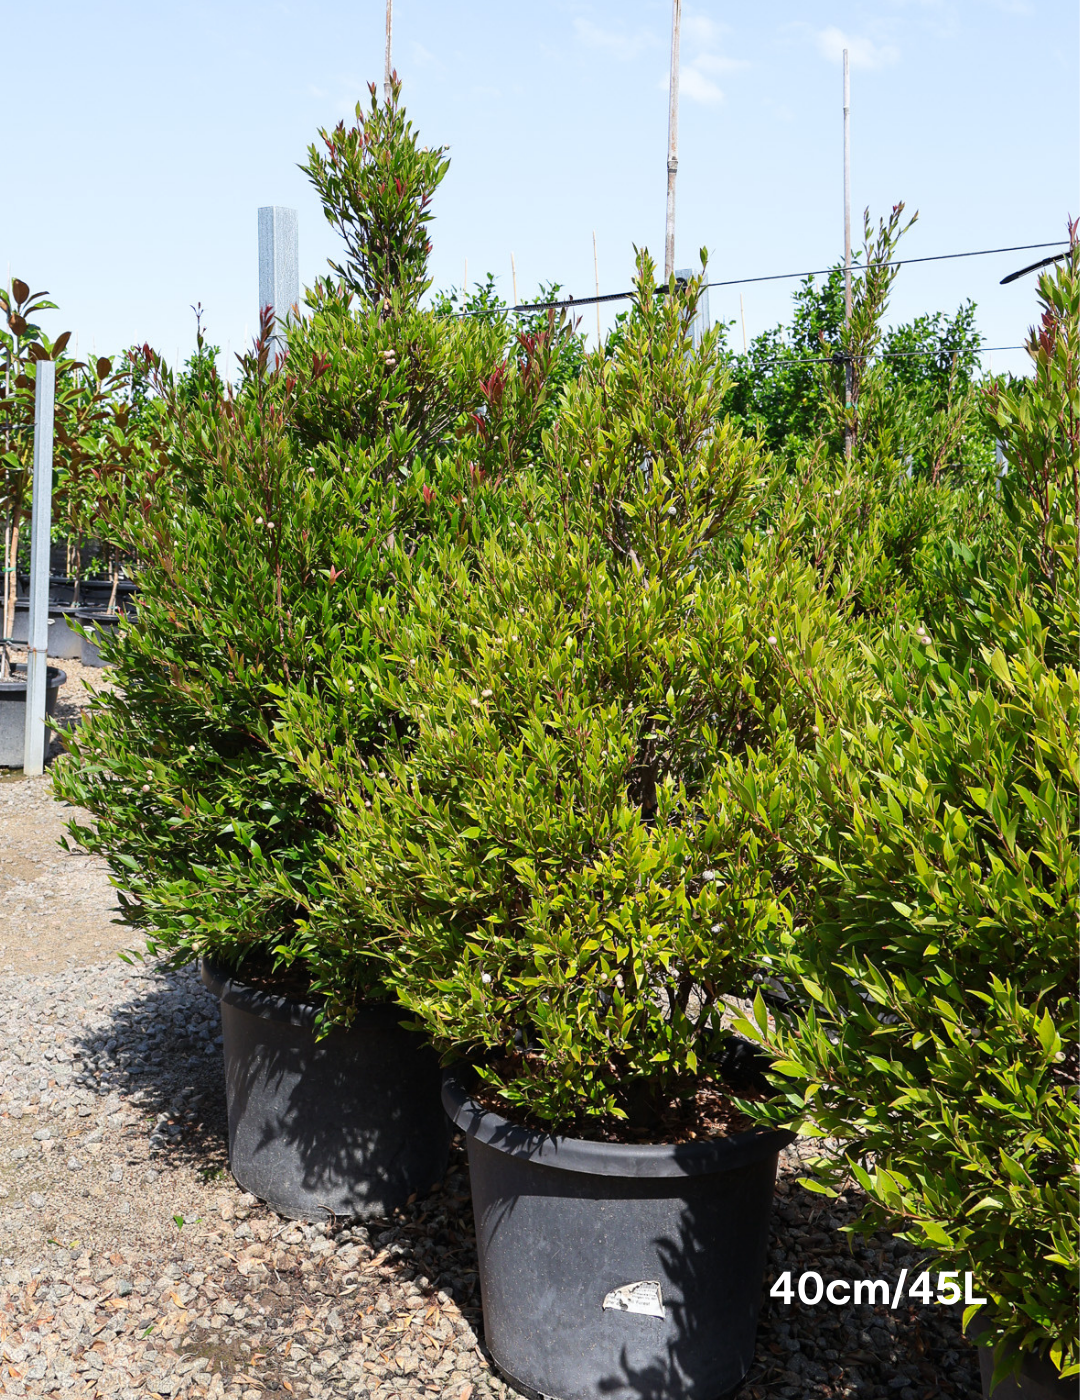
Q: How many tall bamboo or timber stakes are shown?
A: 3